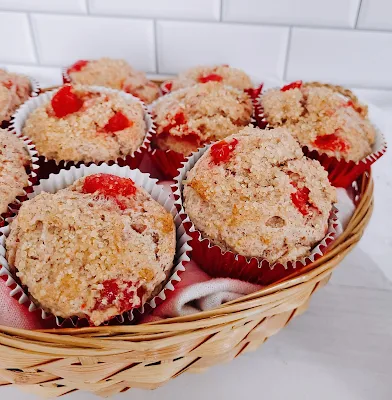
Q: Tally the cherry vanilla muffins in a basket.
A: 9